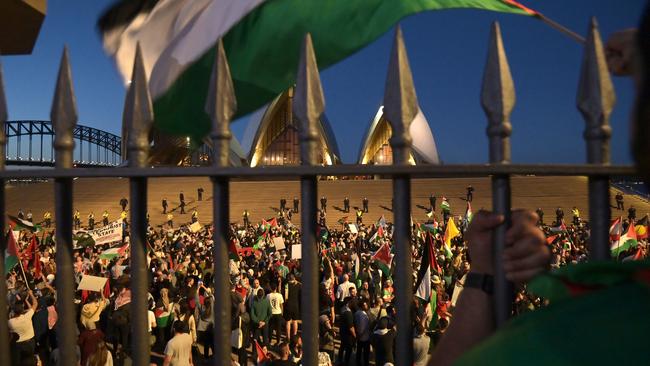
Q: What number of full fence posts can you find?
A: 7